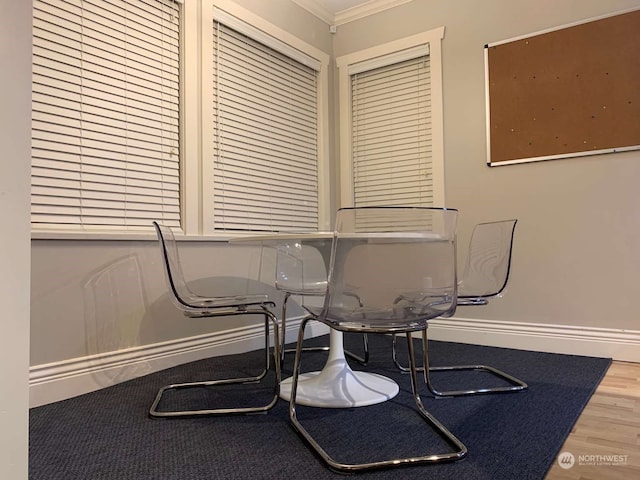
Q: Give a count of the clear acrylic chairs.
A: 4